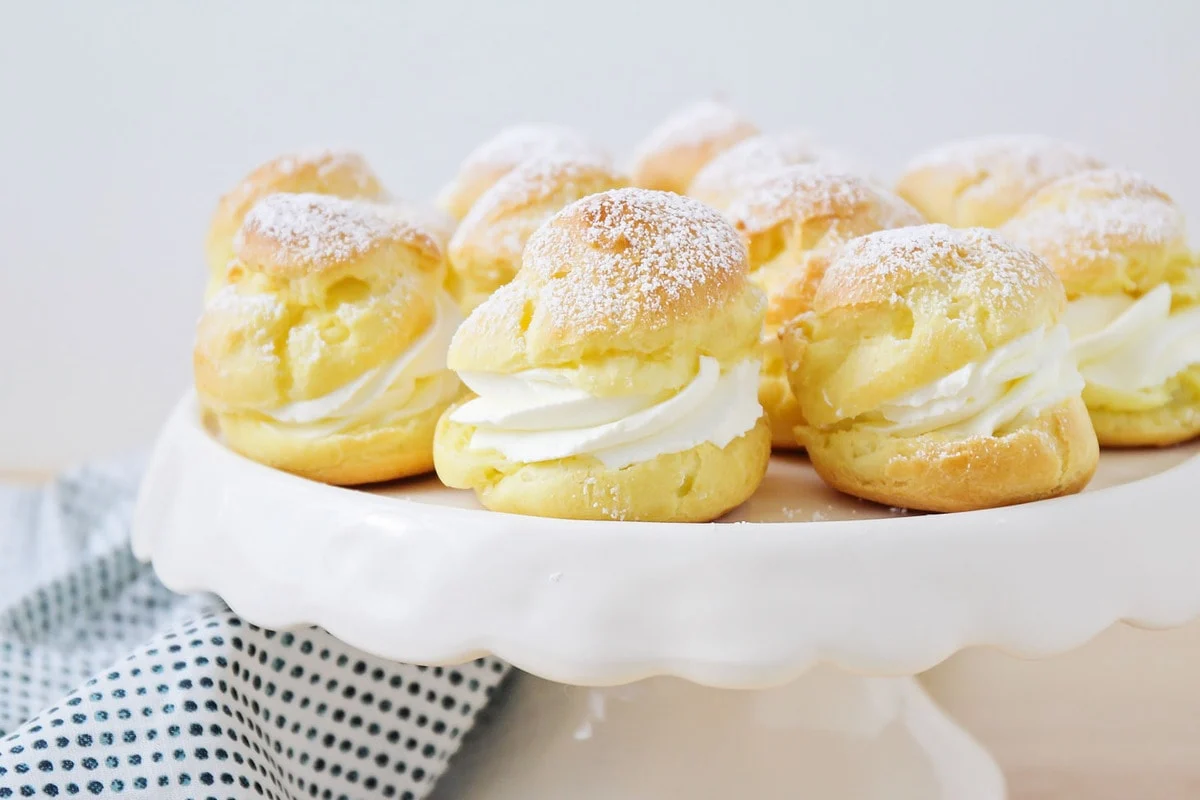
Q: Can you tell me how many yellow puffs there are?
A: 11